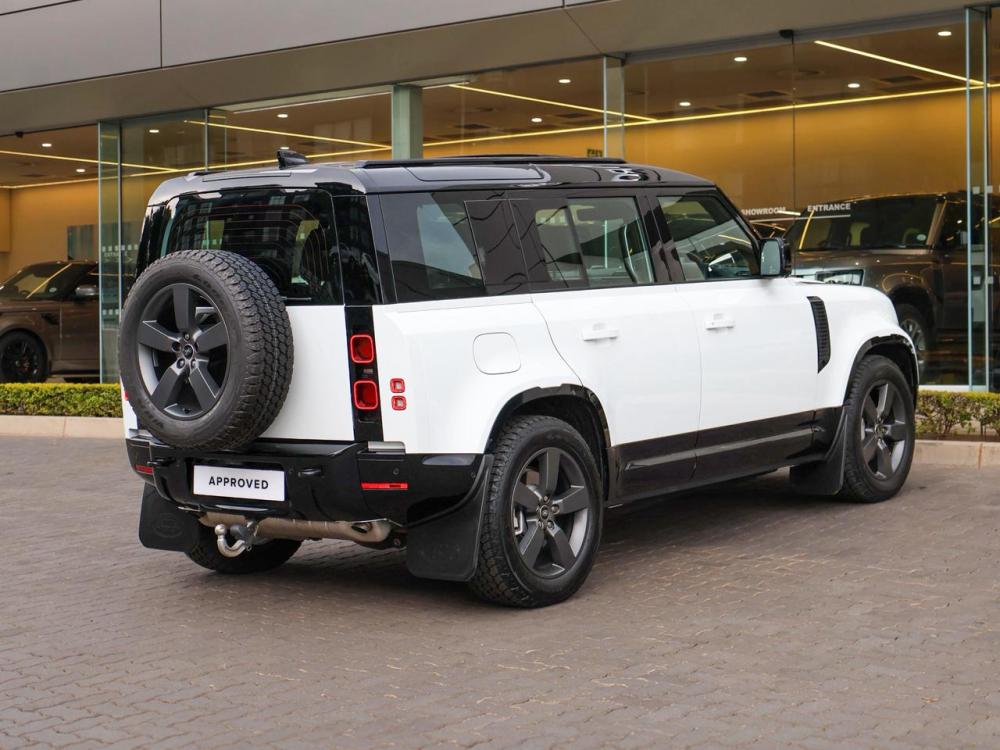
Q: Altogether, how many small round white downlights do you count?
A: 11